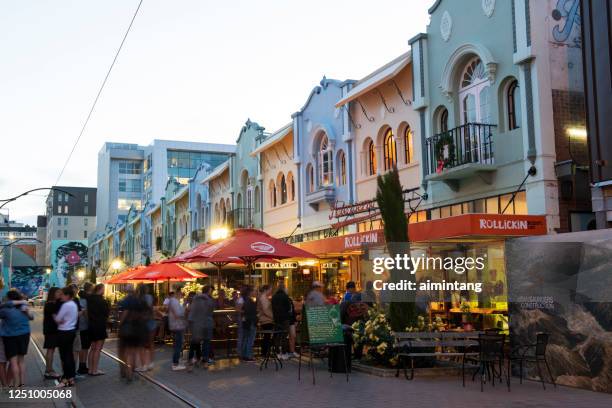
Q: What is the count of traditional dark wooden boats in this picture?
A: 0